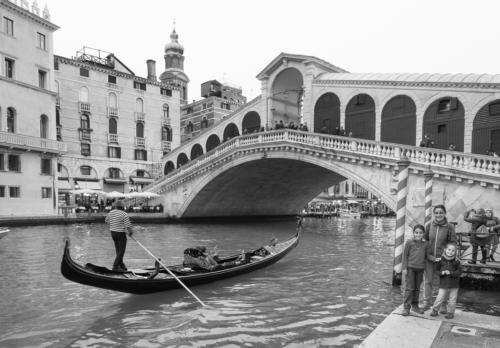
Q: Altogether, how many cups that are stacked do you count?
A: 0